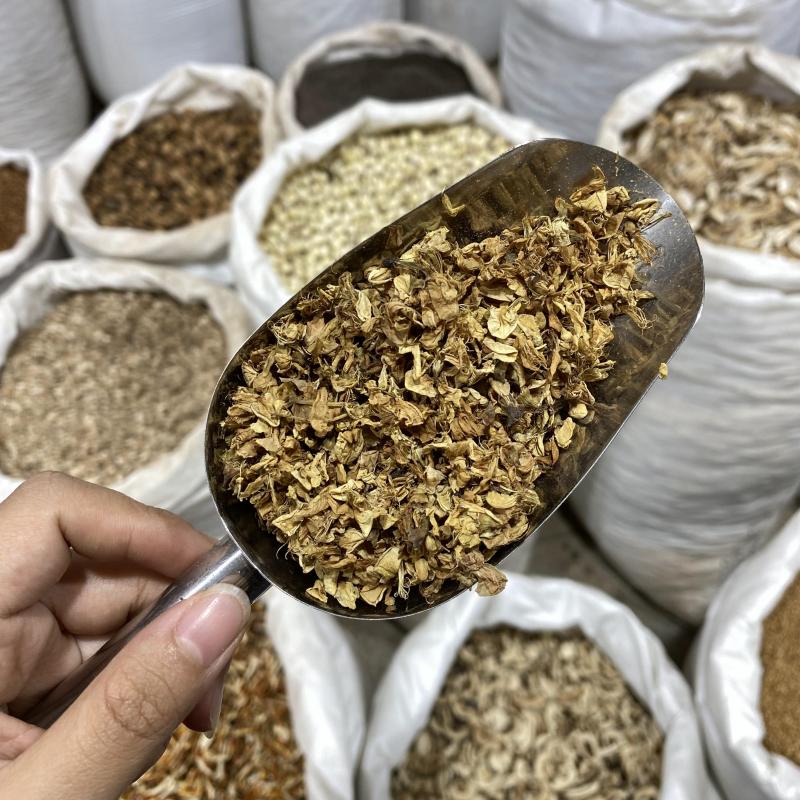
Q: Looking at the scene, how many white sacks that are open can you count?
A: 9